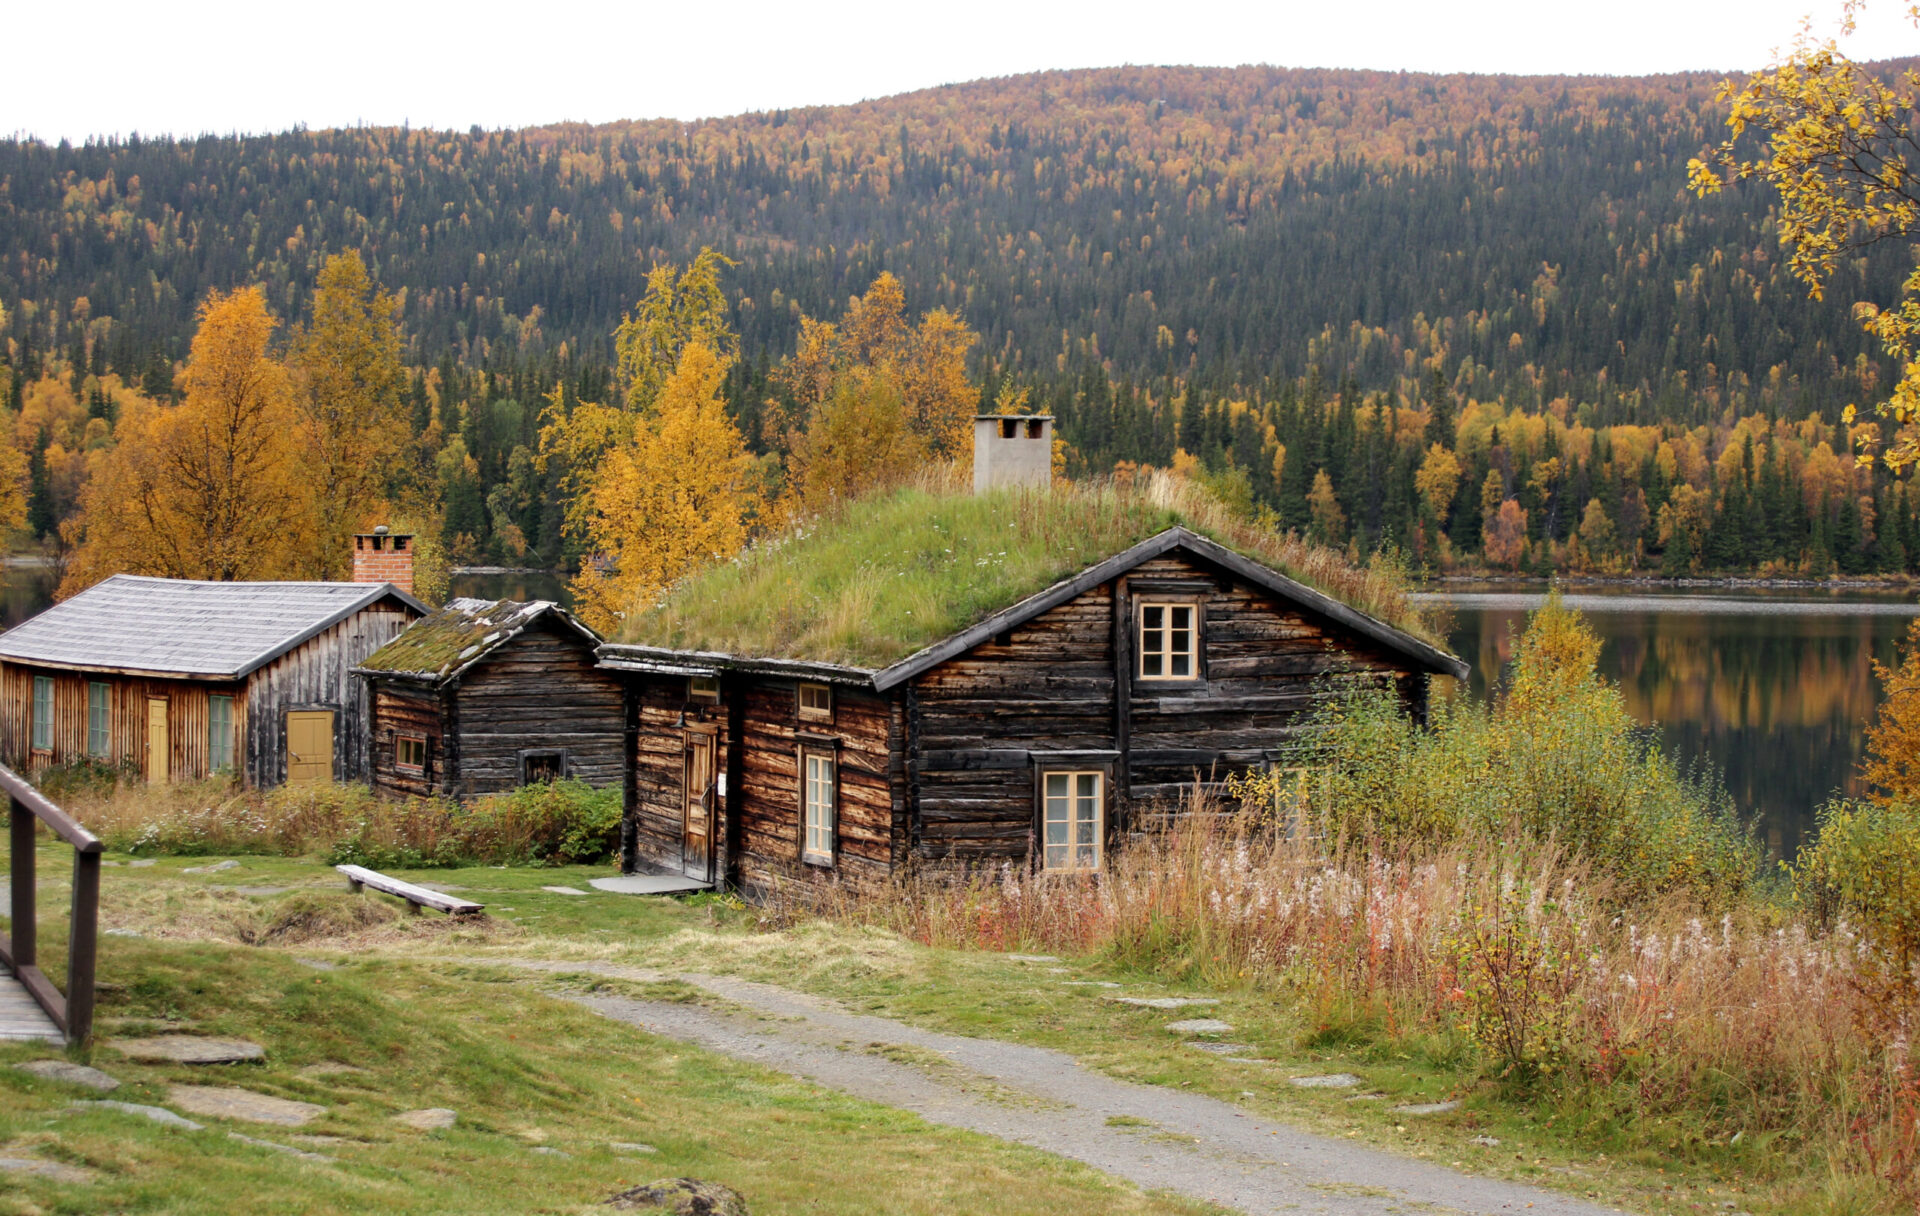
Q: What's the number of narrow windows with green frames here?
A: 3